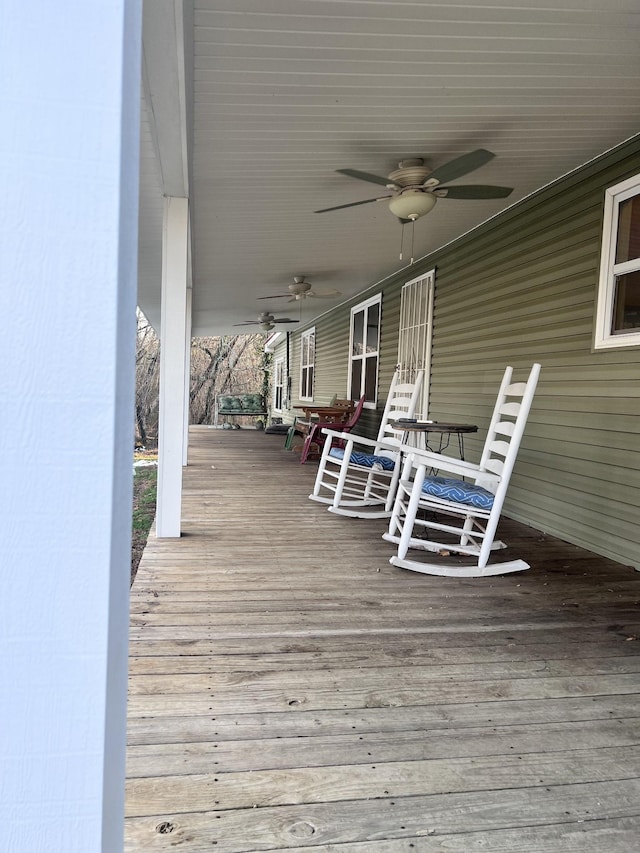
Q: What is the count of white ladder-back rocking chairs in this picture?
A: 2